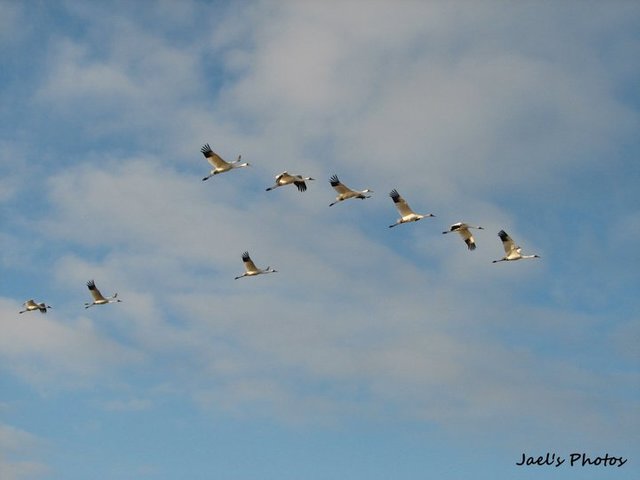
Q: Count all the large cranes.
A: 9